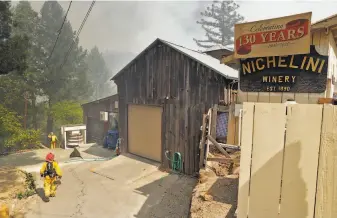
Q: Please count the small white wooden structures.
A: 1